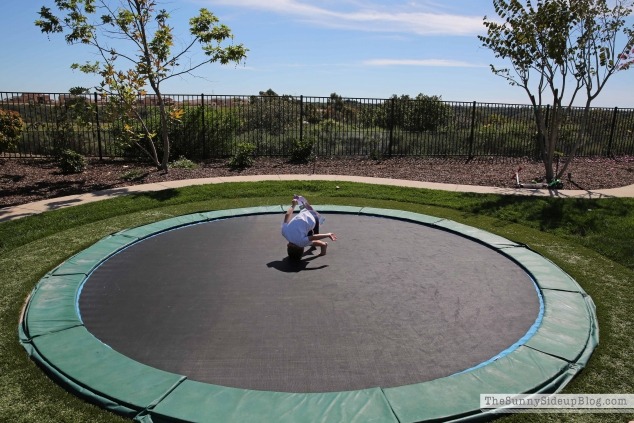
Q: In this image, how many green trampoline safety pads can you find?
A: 12